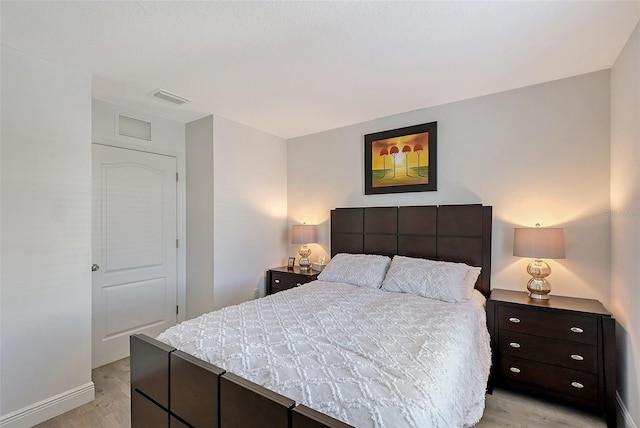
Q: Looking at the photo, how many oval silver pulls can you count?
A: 8